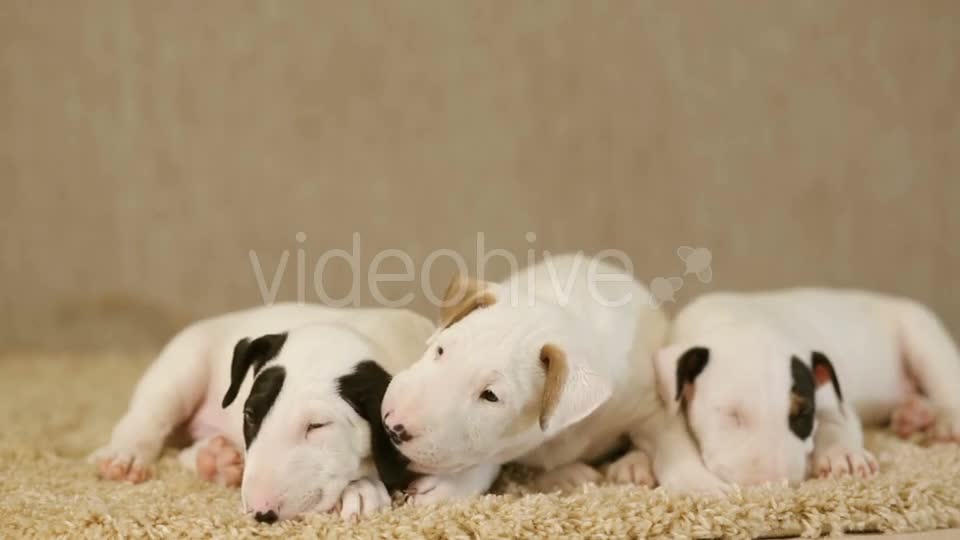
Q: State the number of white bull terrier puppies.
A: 3